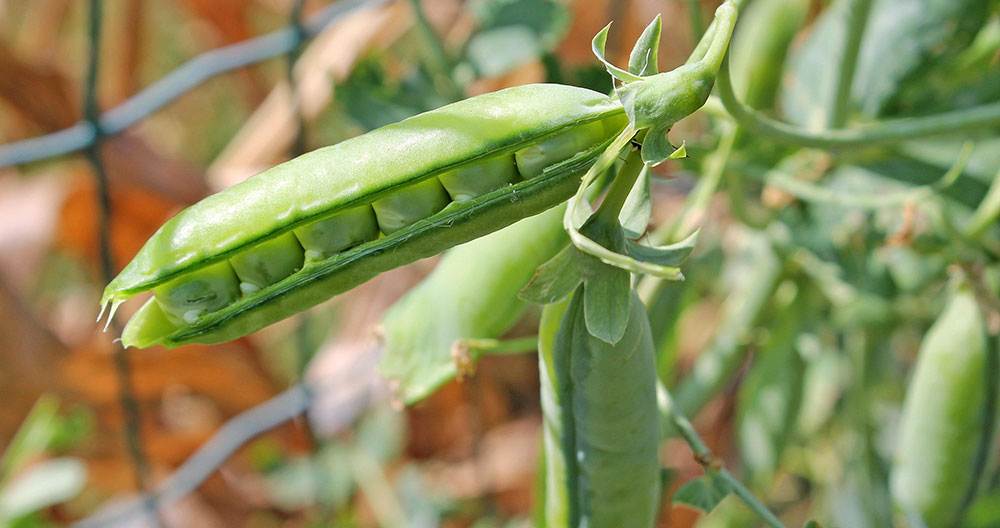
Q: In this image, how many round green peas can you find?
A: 6